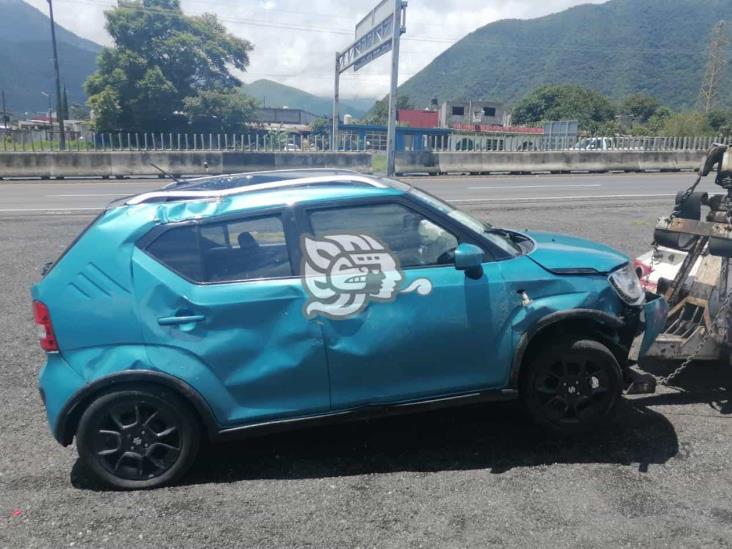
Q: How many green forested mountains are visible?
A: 3